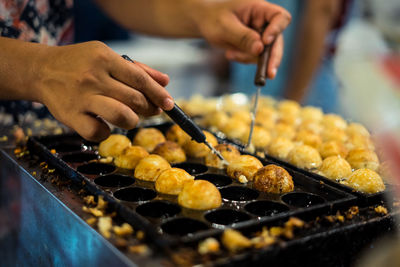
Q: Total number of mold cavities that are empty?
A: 13